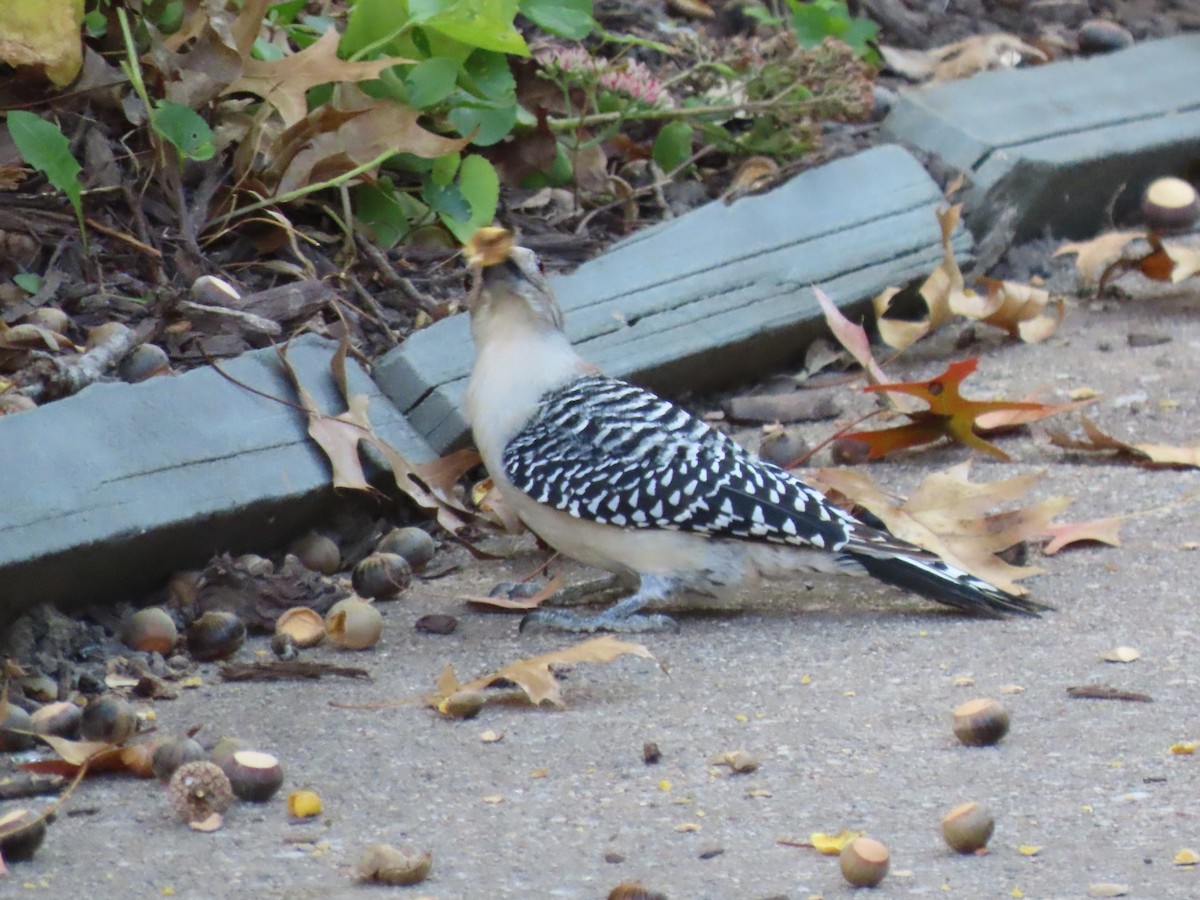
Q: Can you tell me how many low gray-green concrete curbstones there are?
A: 3